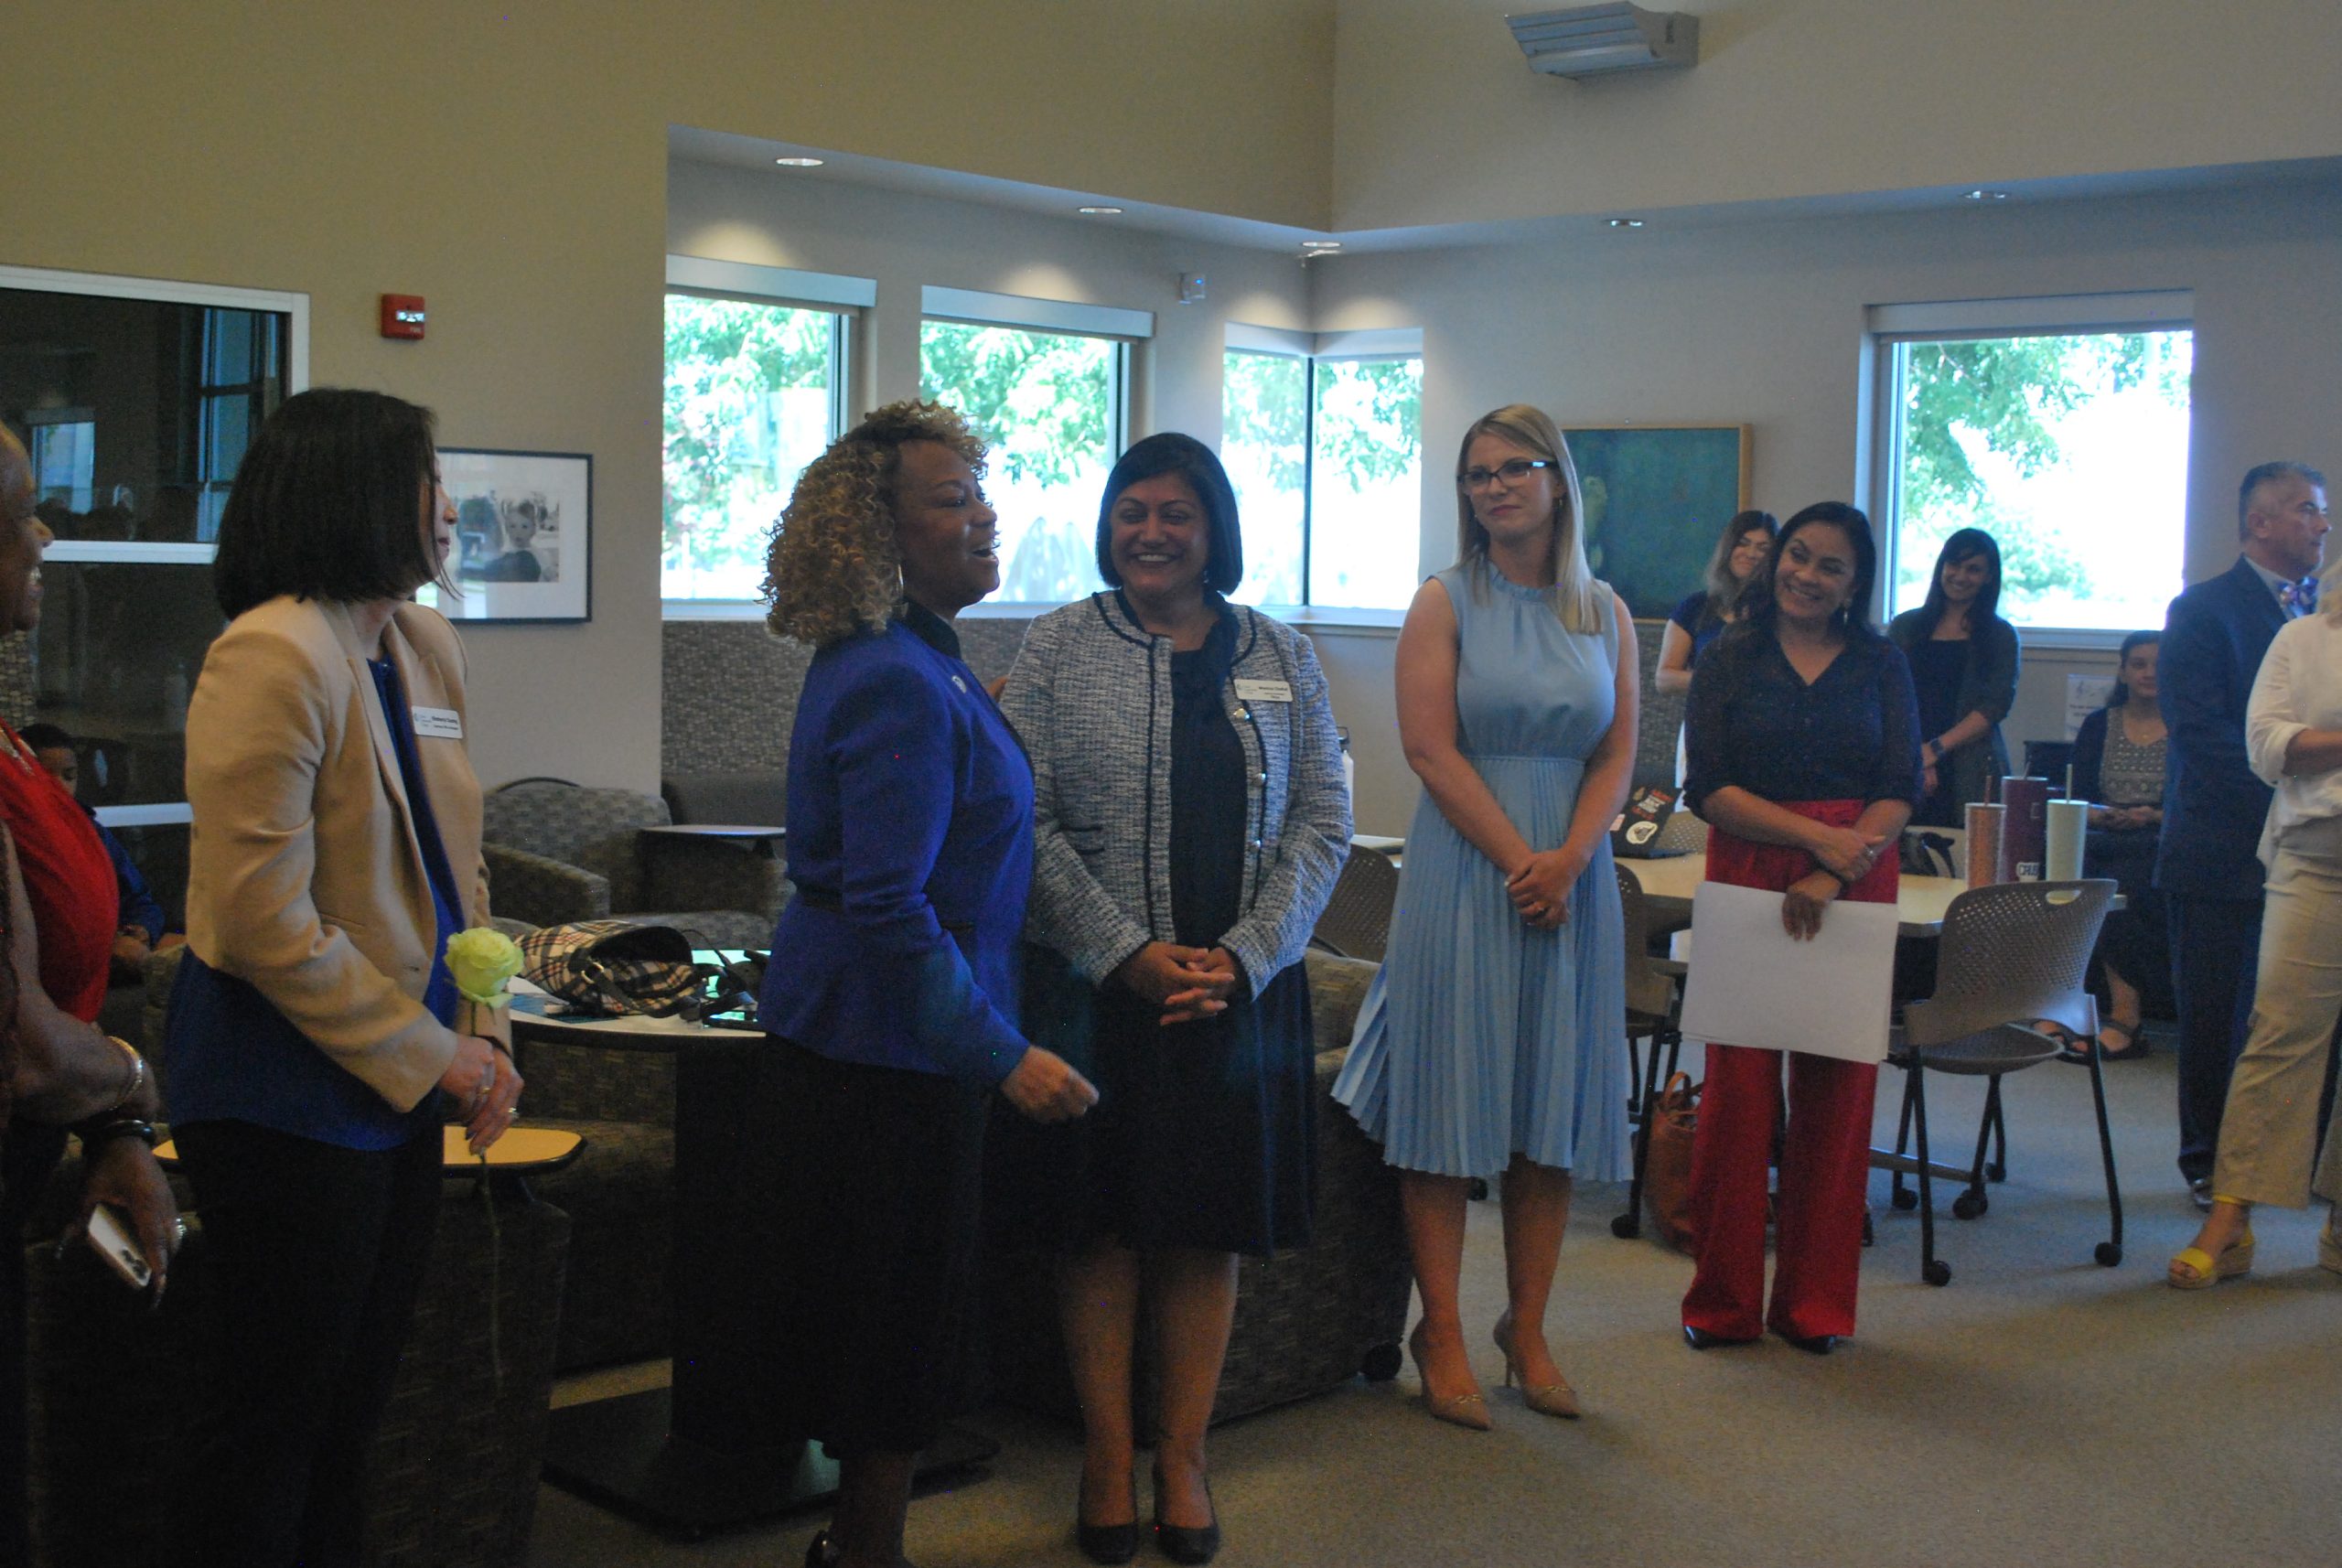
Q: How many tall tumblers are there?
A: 3